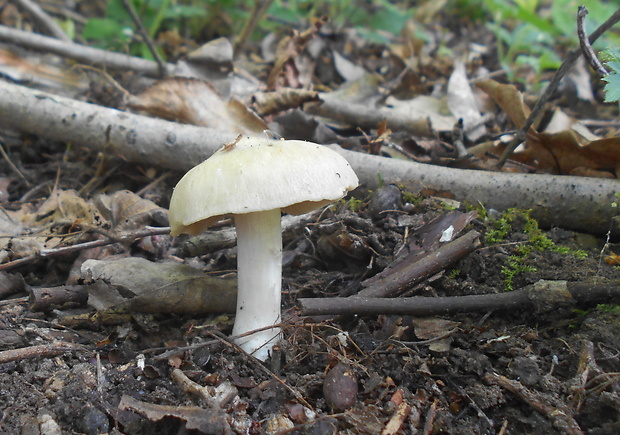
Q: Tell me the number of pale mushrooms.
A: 1